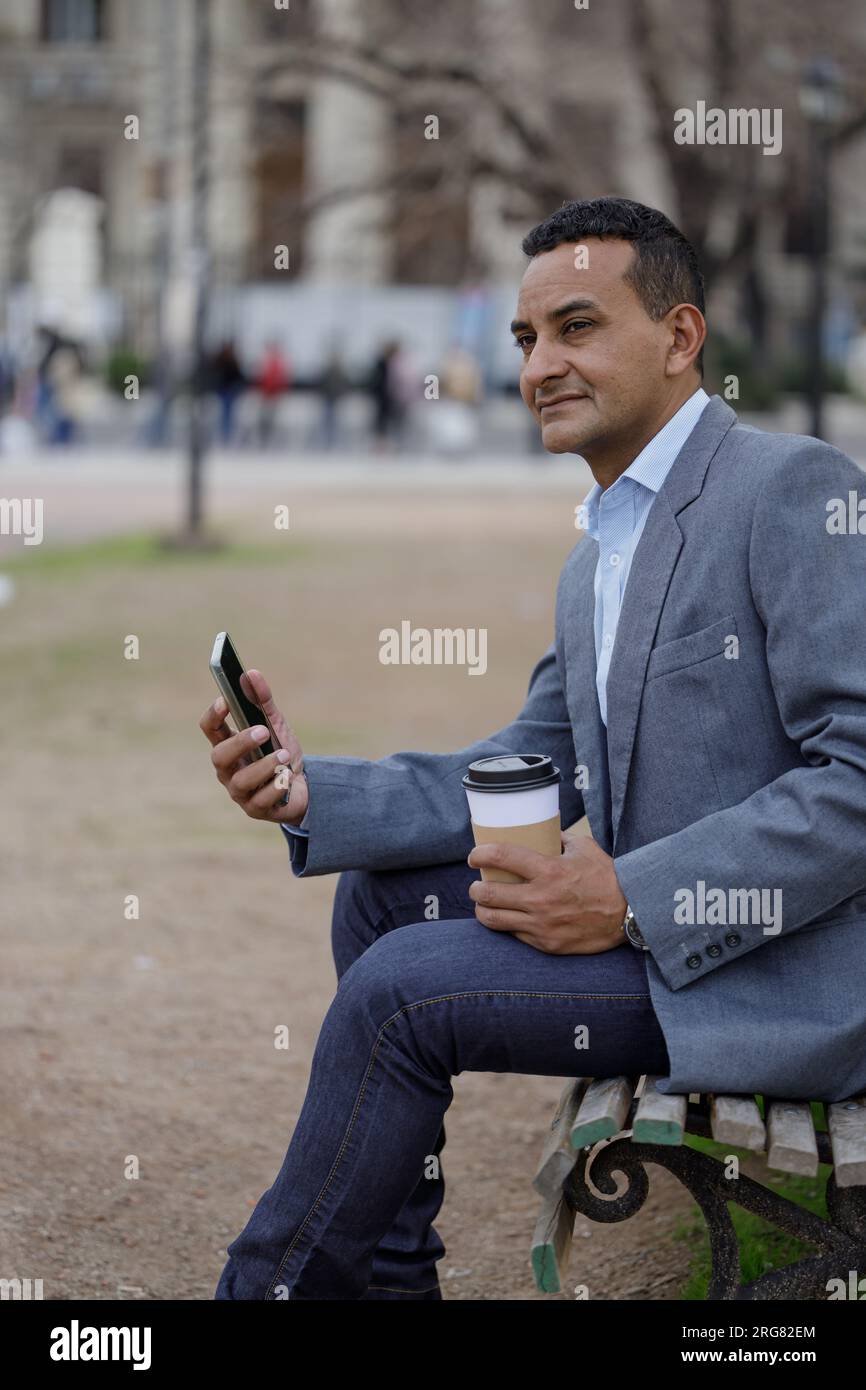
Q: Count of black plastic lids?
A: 1